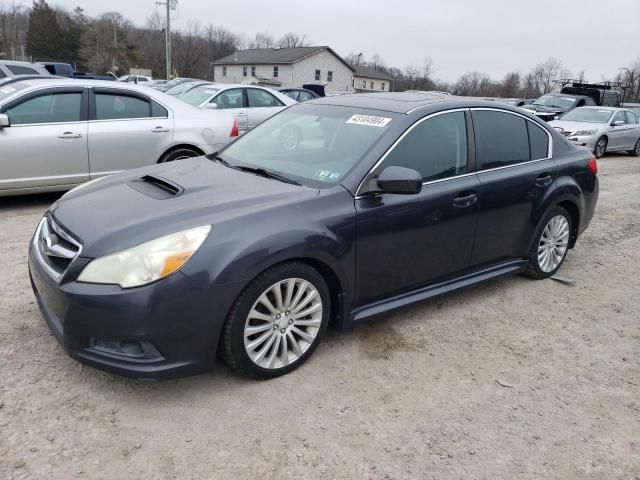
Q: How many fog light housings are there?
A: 1